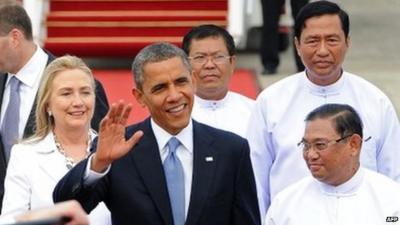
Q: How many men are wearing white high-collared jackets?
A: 3